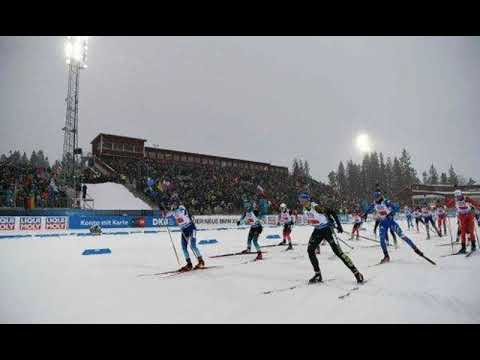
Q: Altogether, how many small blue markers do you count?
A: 3